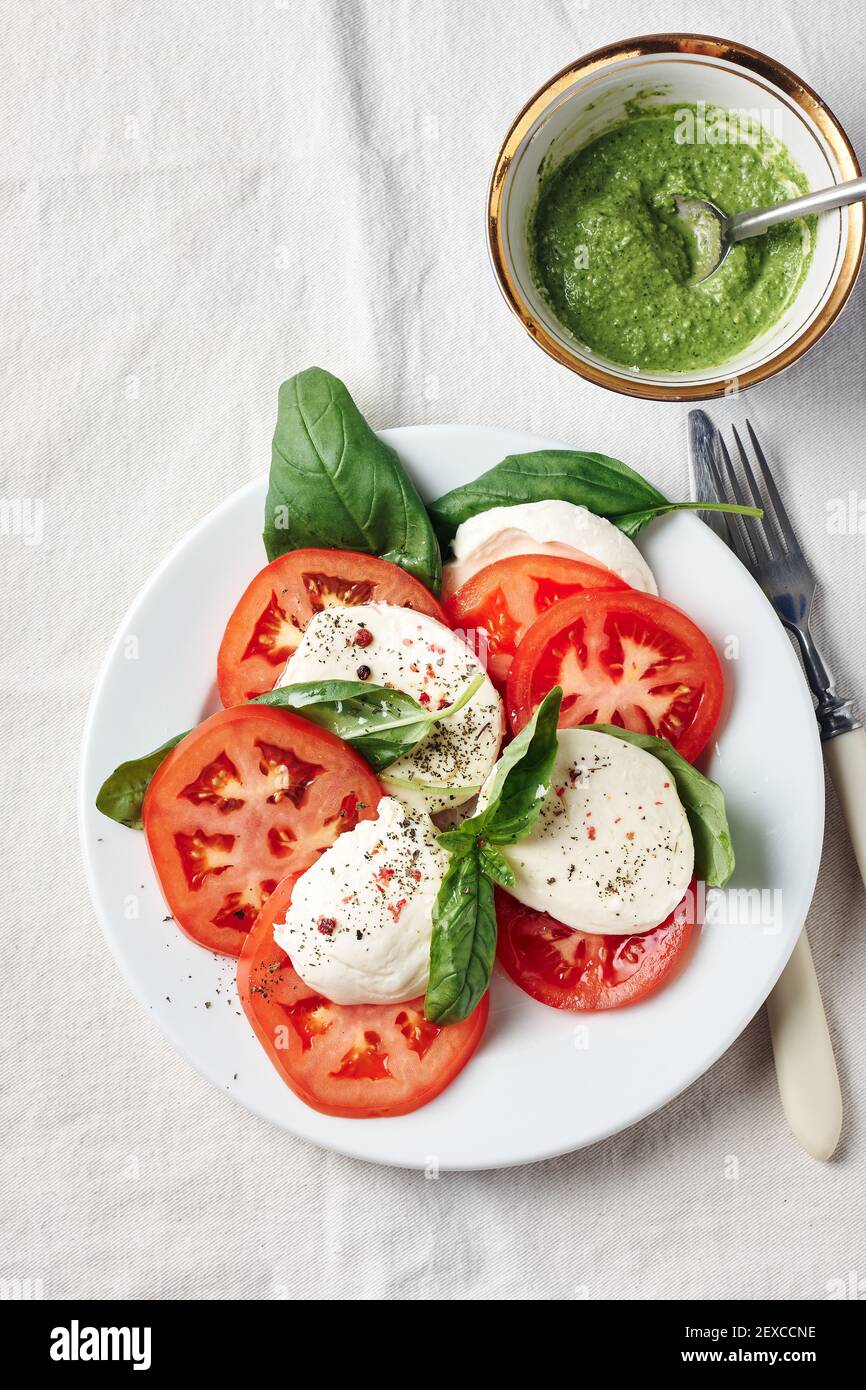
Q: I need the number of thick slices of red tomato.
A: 6